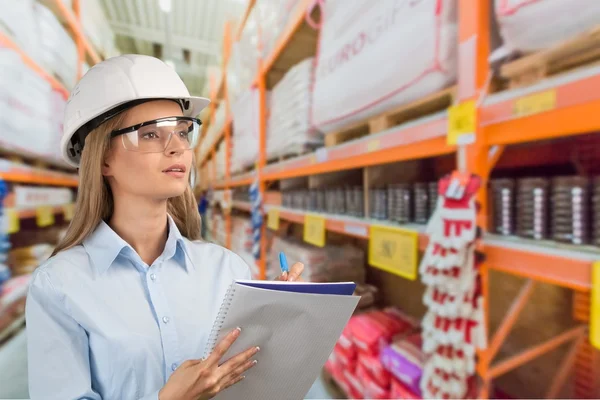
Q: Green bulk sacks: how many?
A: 0